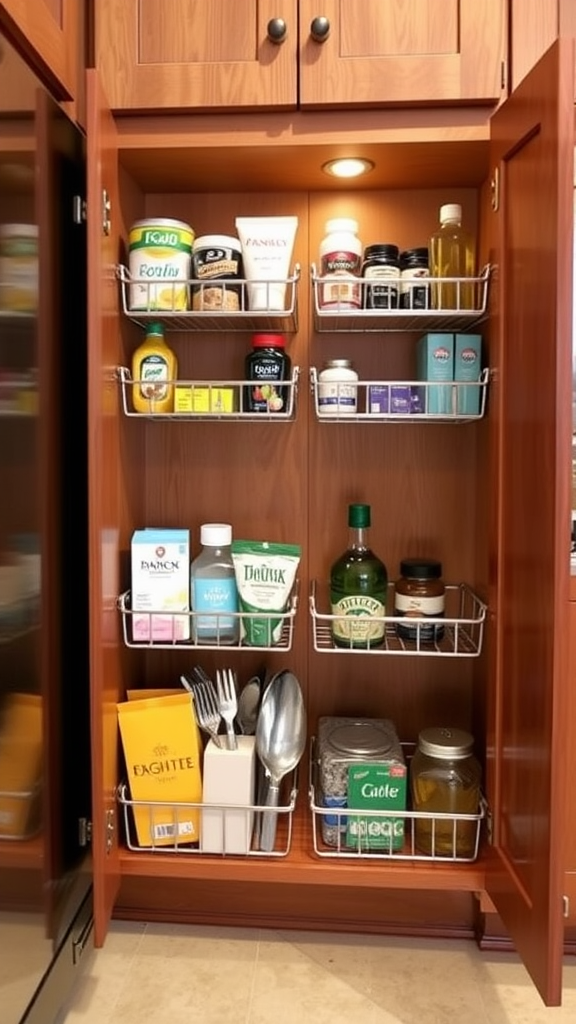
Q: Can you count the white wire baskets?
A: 8